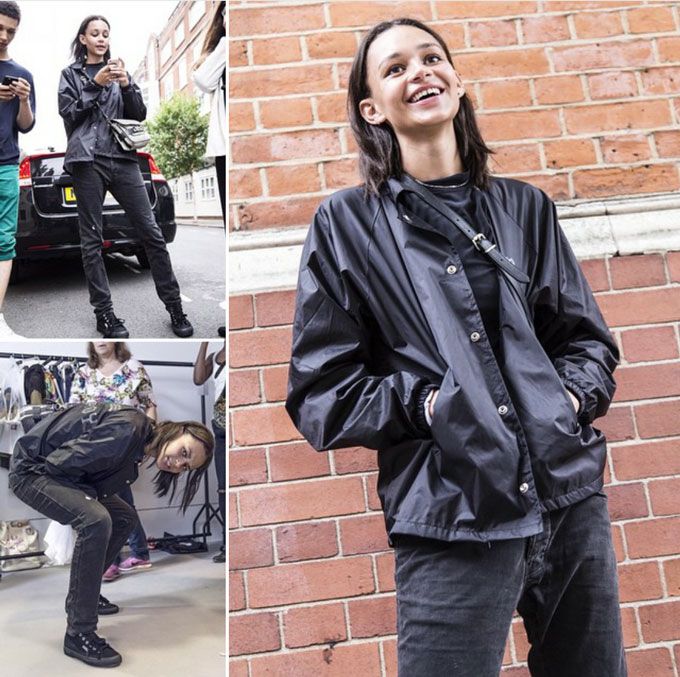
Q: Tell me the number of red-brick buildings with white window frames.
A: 1